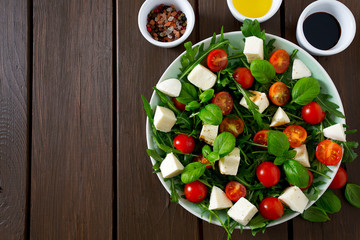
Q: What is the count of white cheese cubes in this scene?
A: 15